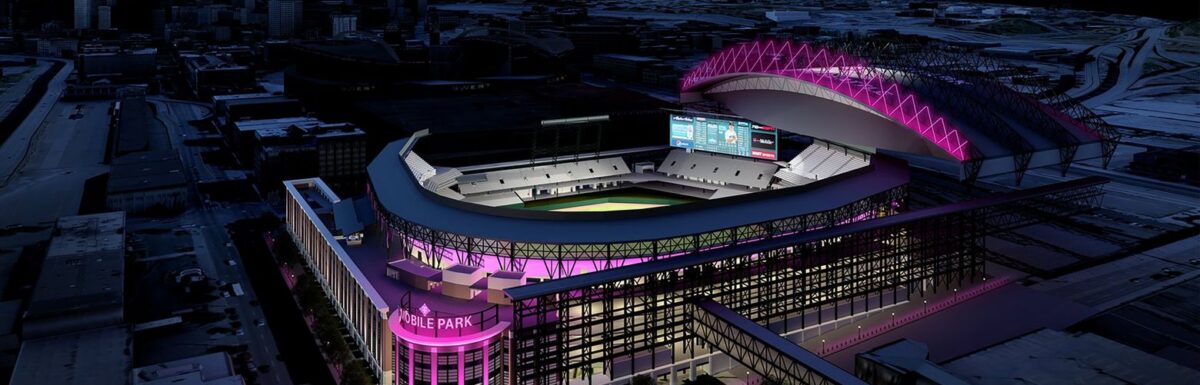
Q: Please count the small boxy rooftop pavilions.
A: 3